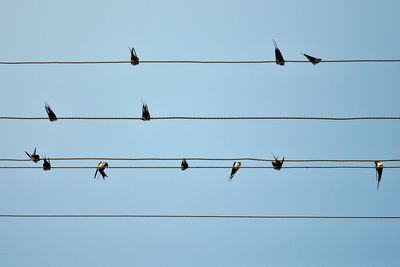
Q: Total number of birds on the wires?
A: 12